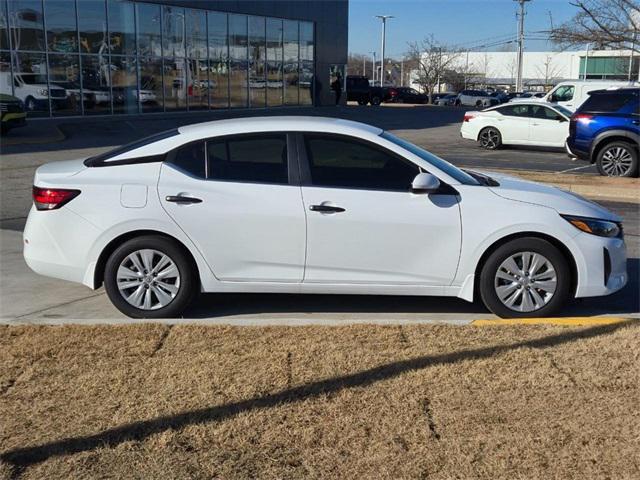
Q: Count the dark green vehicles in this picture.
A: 1